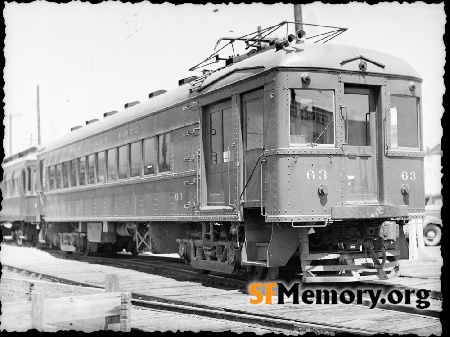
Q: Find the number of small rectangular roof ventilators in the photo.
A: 6